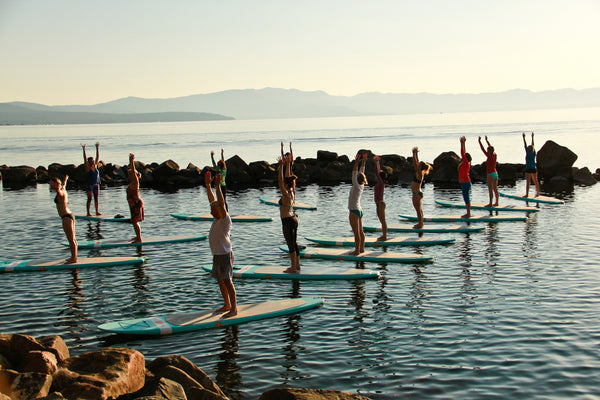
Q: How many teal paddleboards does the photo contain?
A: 13